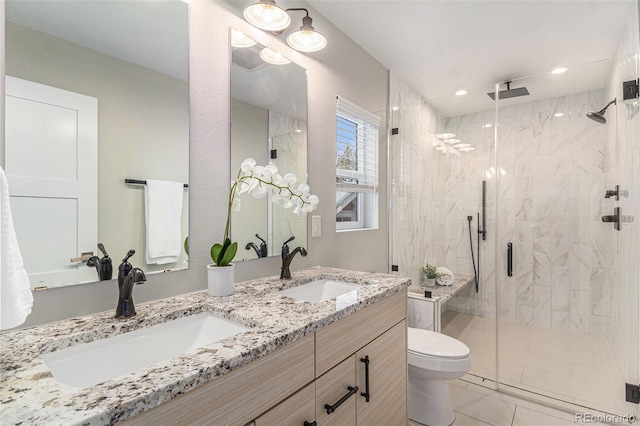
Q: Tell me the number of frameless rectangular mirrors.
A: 2